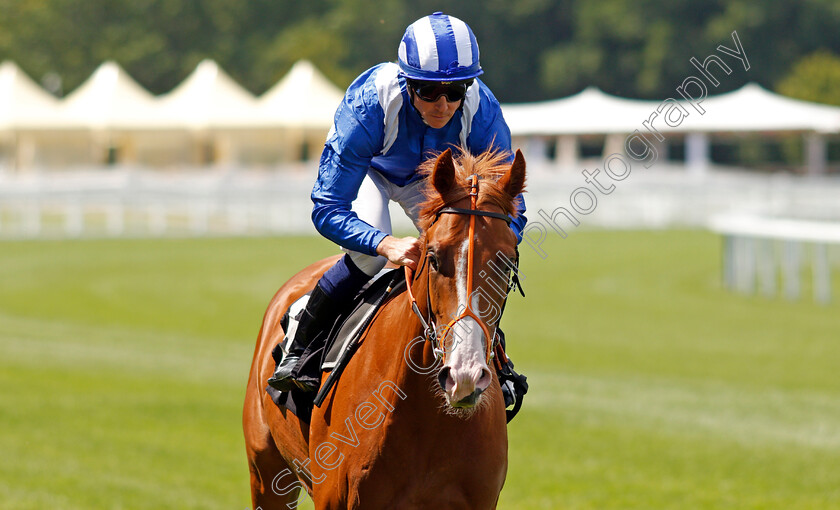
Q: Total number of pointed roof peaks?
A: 6